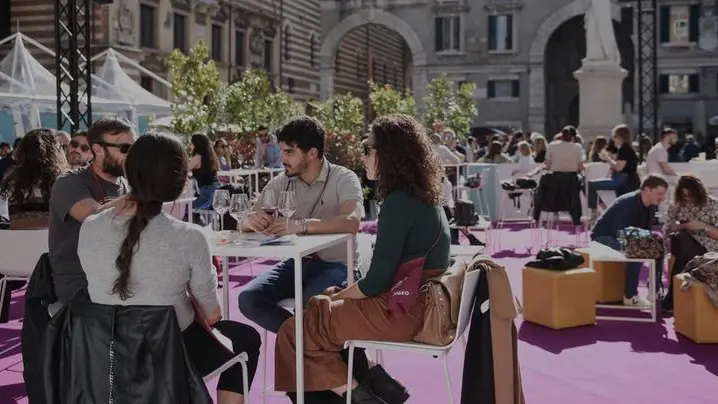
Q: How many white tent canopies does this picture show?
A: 2